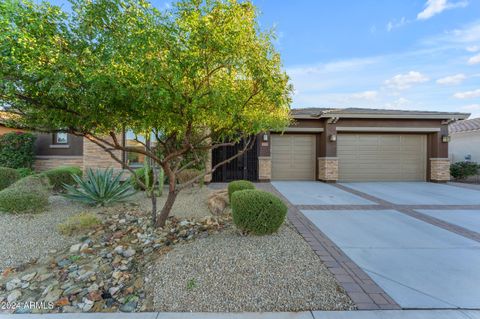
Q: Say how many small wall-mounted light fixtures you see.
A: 3